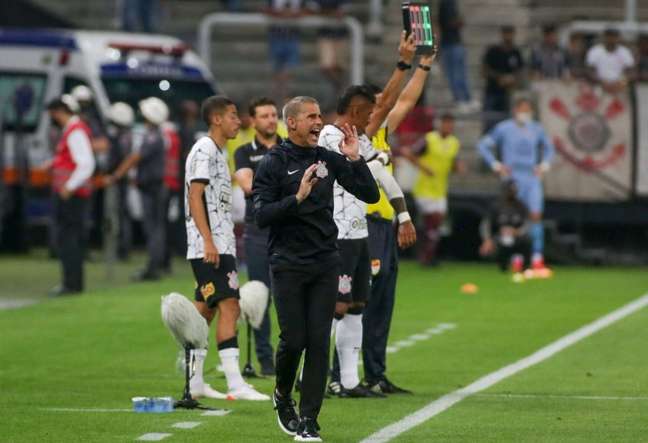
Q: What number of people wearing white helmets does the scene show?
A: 4